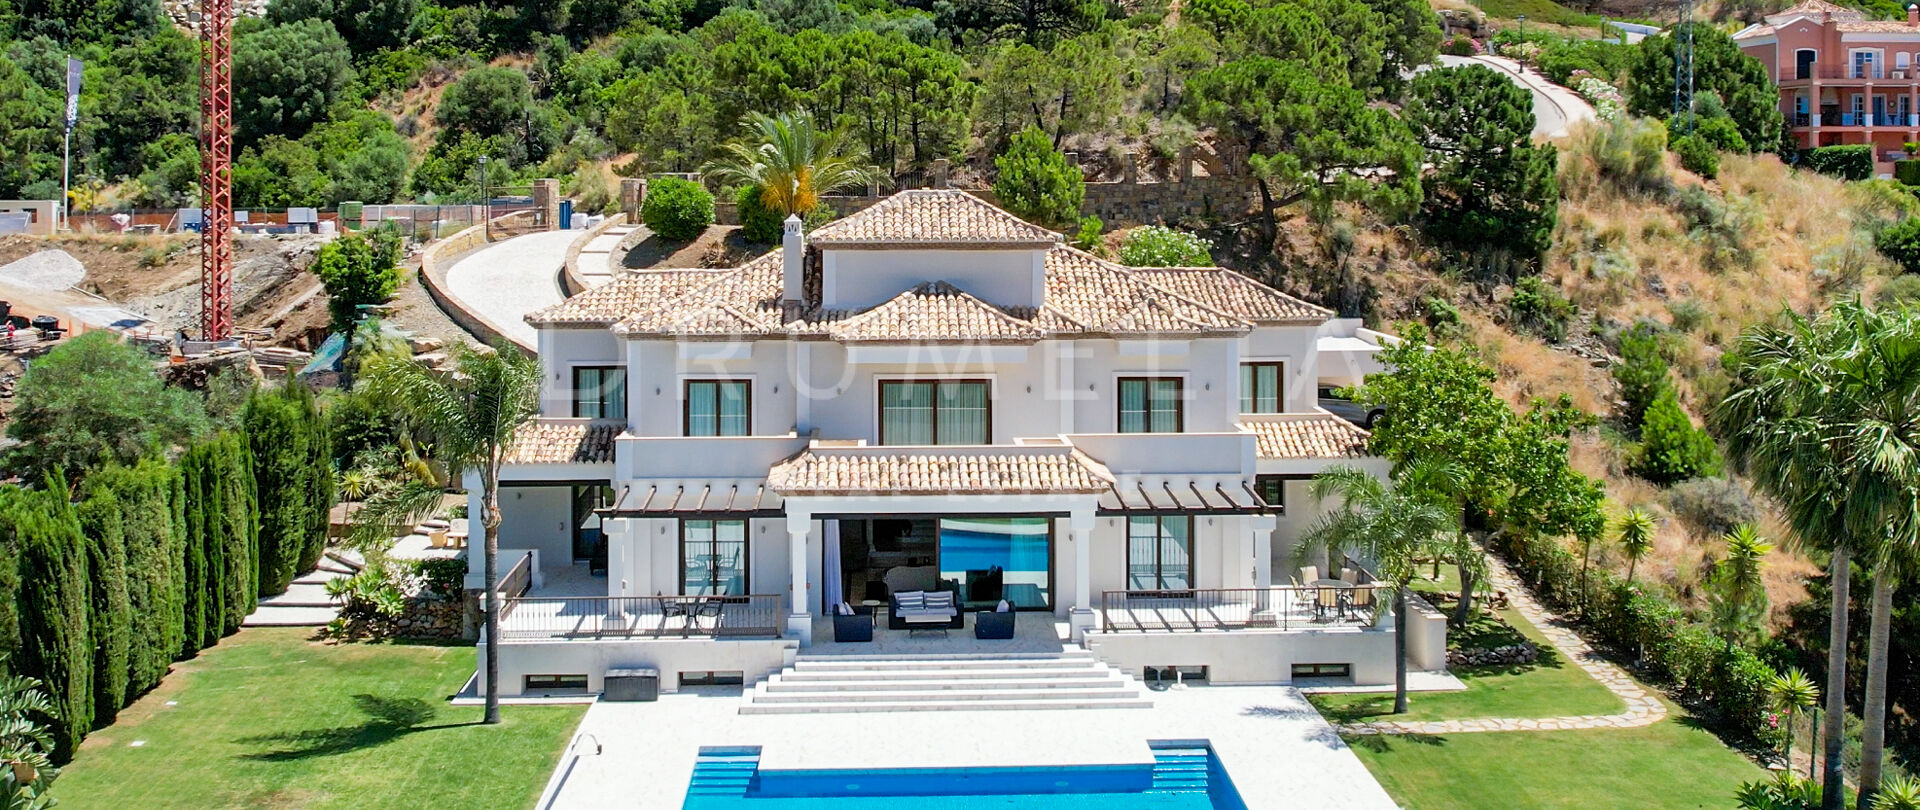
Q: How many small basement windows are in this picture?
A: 4